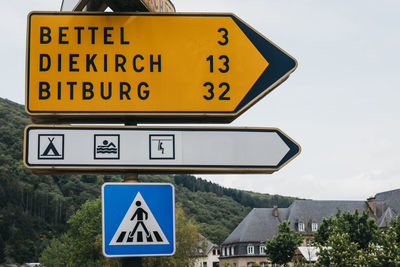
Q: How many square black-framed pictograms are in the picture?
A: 3